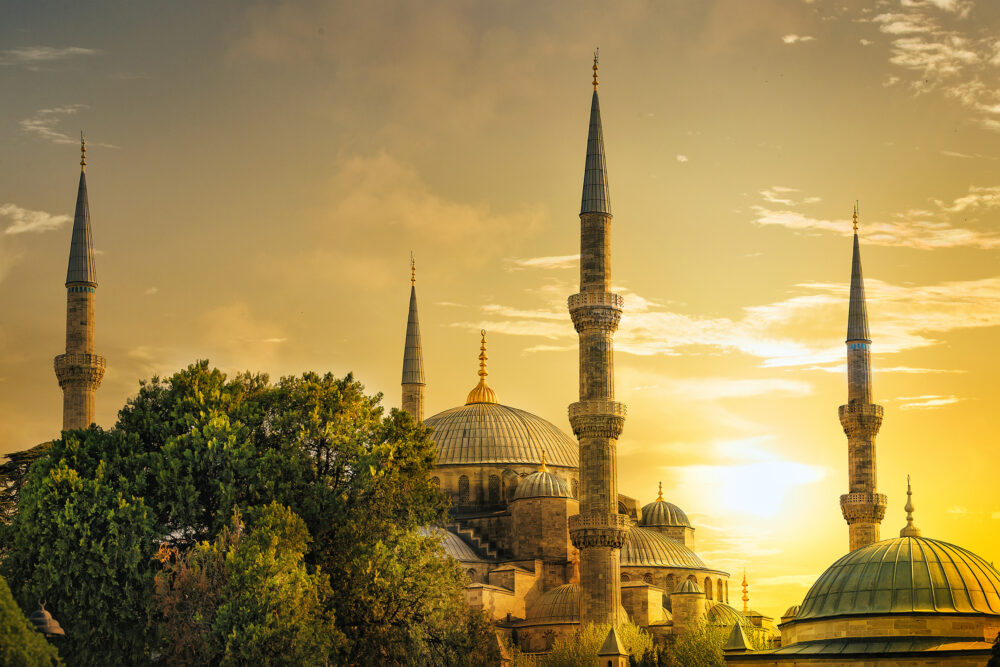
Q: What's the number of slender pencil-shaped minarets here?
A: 4